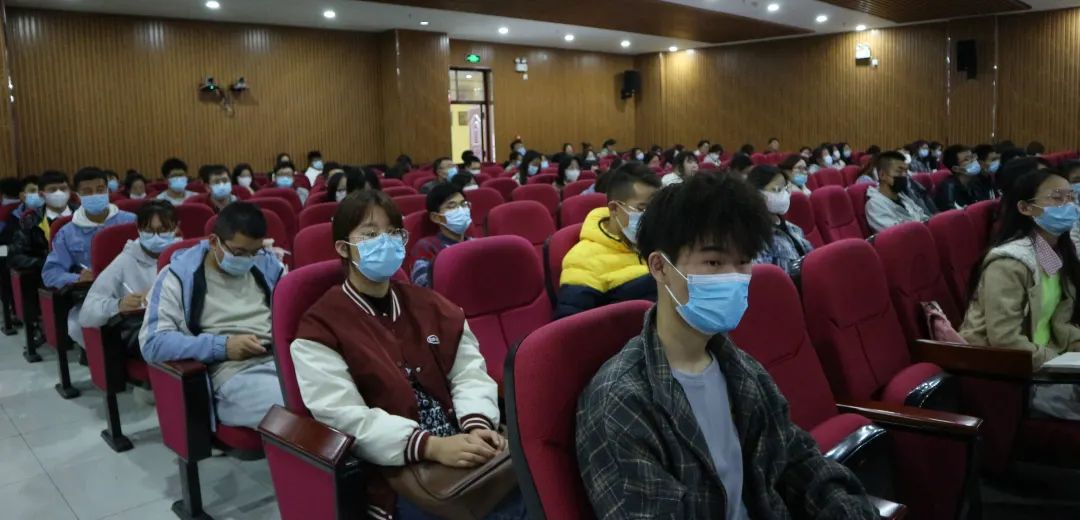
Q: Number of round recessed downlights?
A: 10